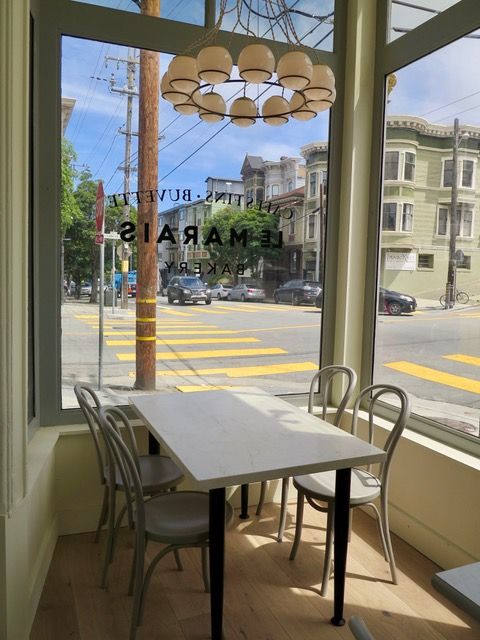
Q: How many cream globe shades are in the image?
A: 12